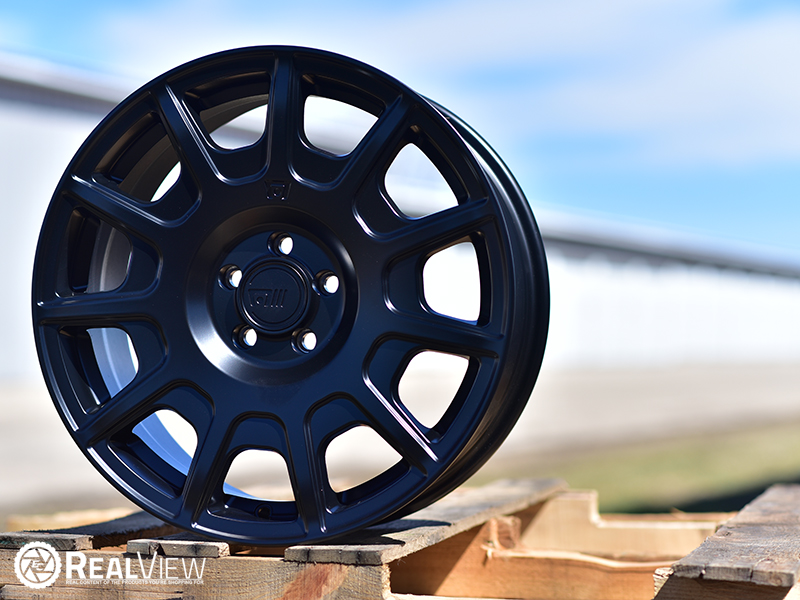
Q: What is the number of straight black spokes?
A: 11